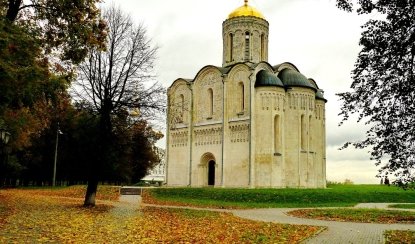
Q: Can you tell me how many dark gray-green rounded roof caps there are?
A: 3